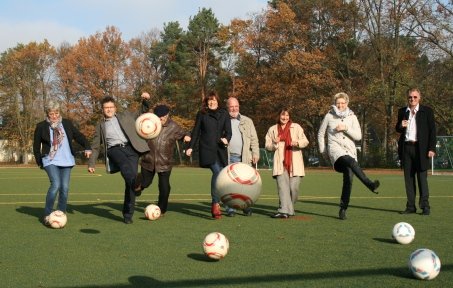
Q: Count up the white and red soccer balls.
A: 5